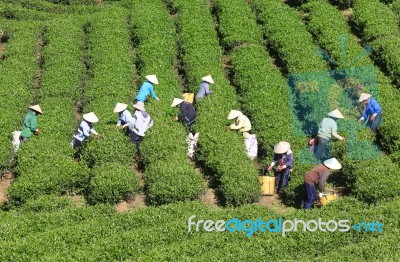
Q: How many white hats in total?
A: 12